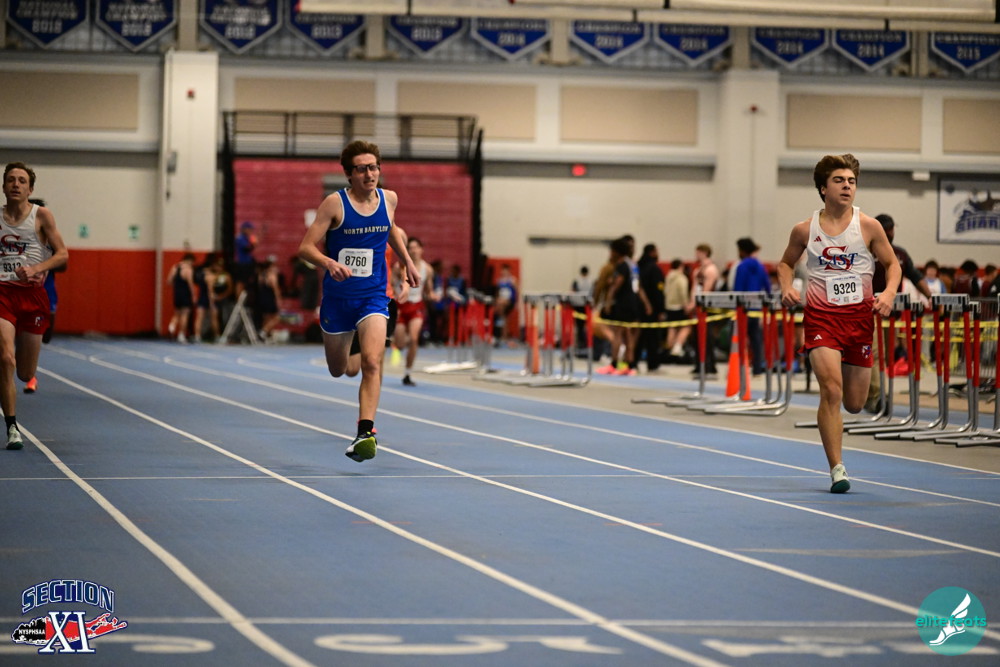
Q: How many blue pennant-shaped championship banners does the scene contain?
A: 11